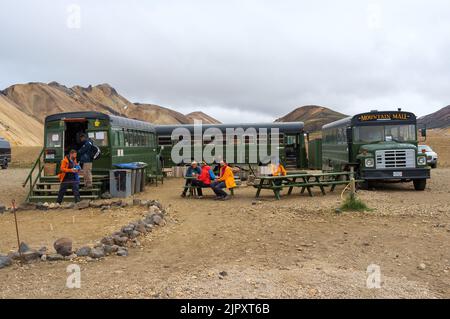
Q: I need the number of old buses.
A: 3